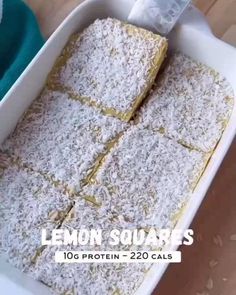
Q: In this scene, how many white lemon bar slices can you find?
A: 6